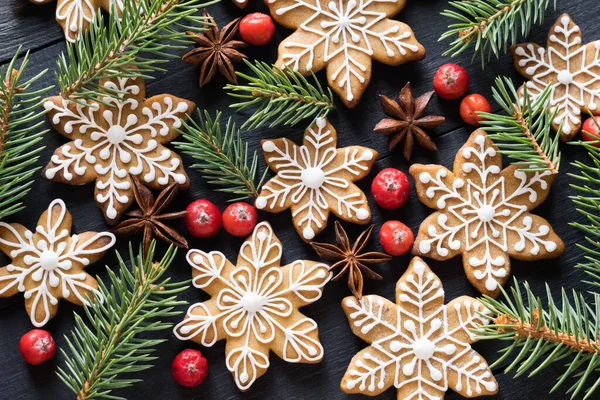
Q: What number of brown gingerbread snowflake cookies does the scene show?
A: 9